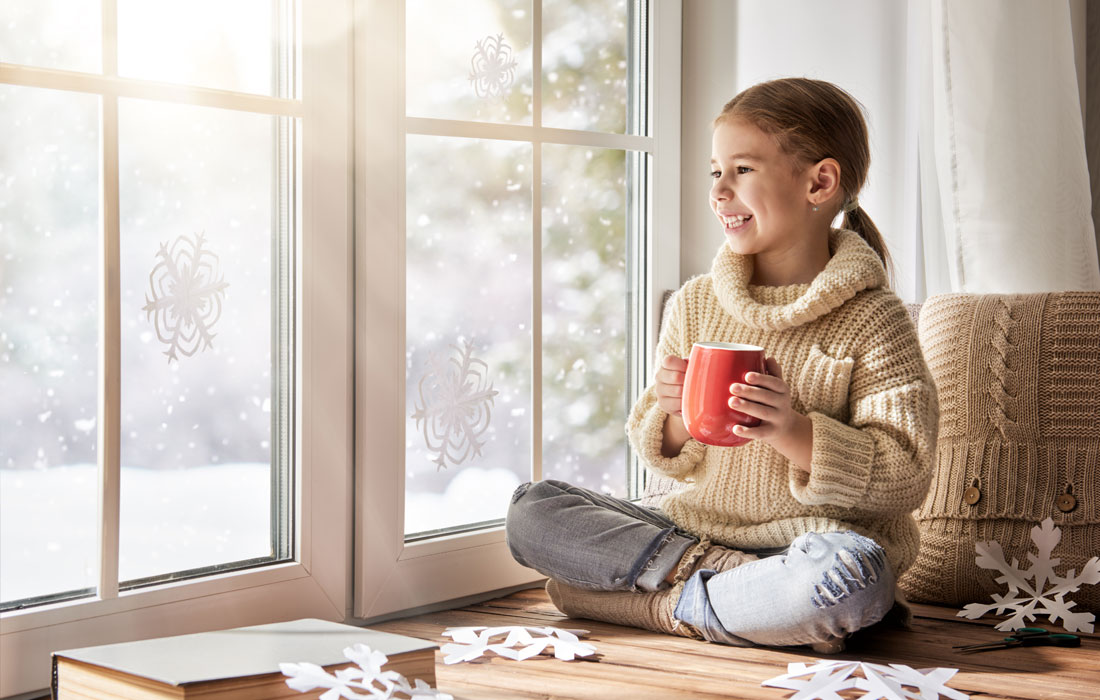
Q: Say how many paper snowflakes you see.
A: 7